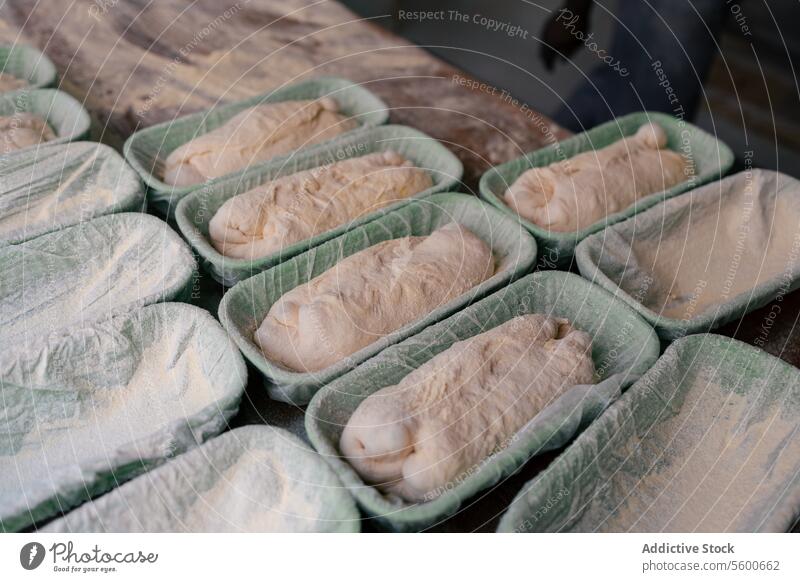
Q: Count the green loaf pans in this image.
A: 13